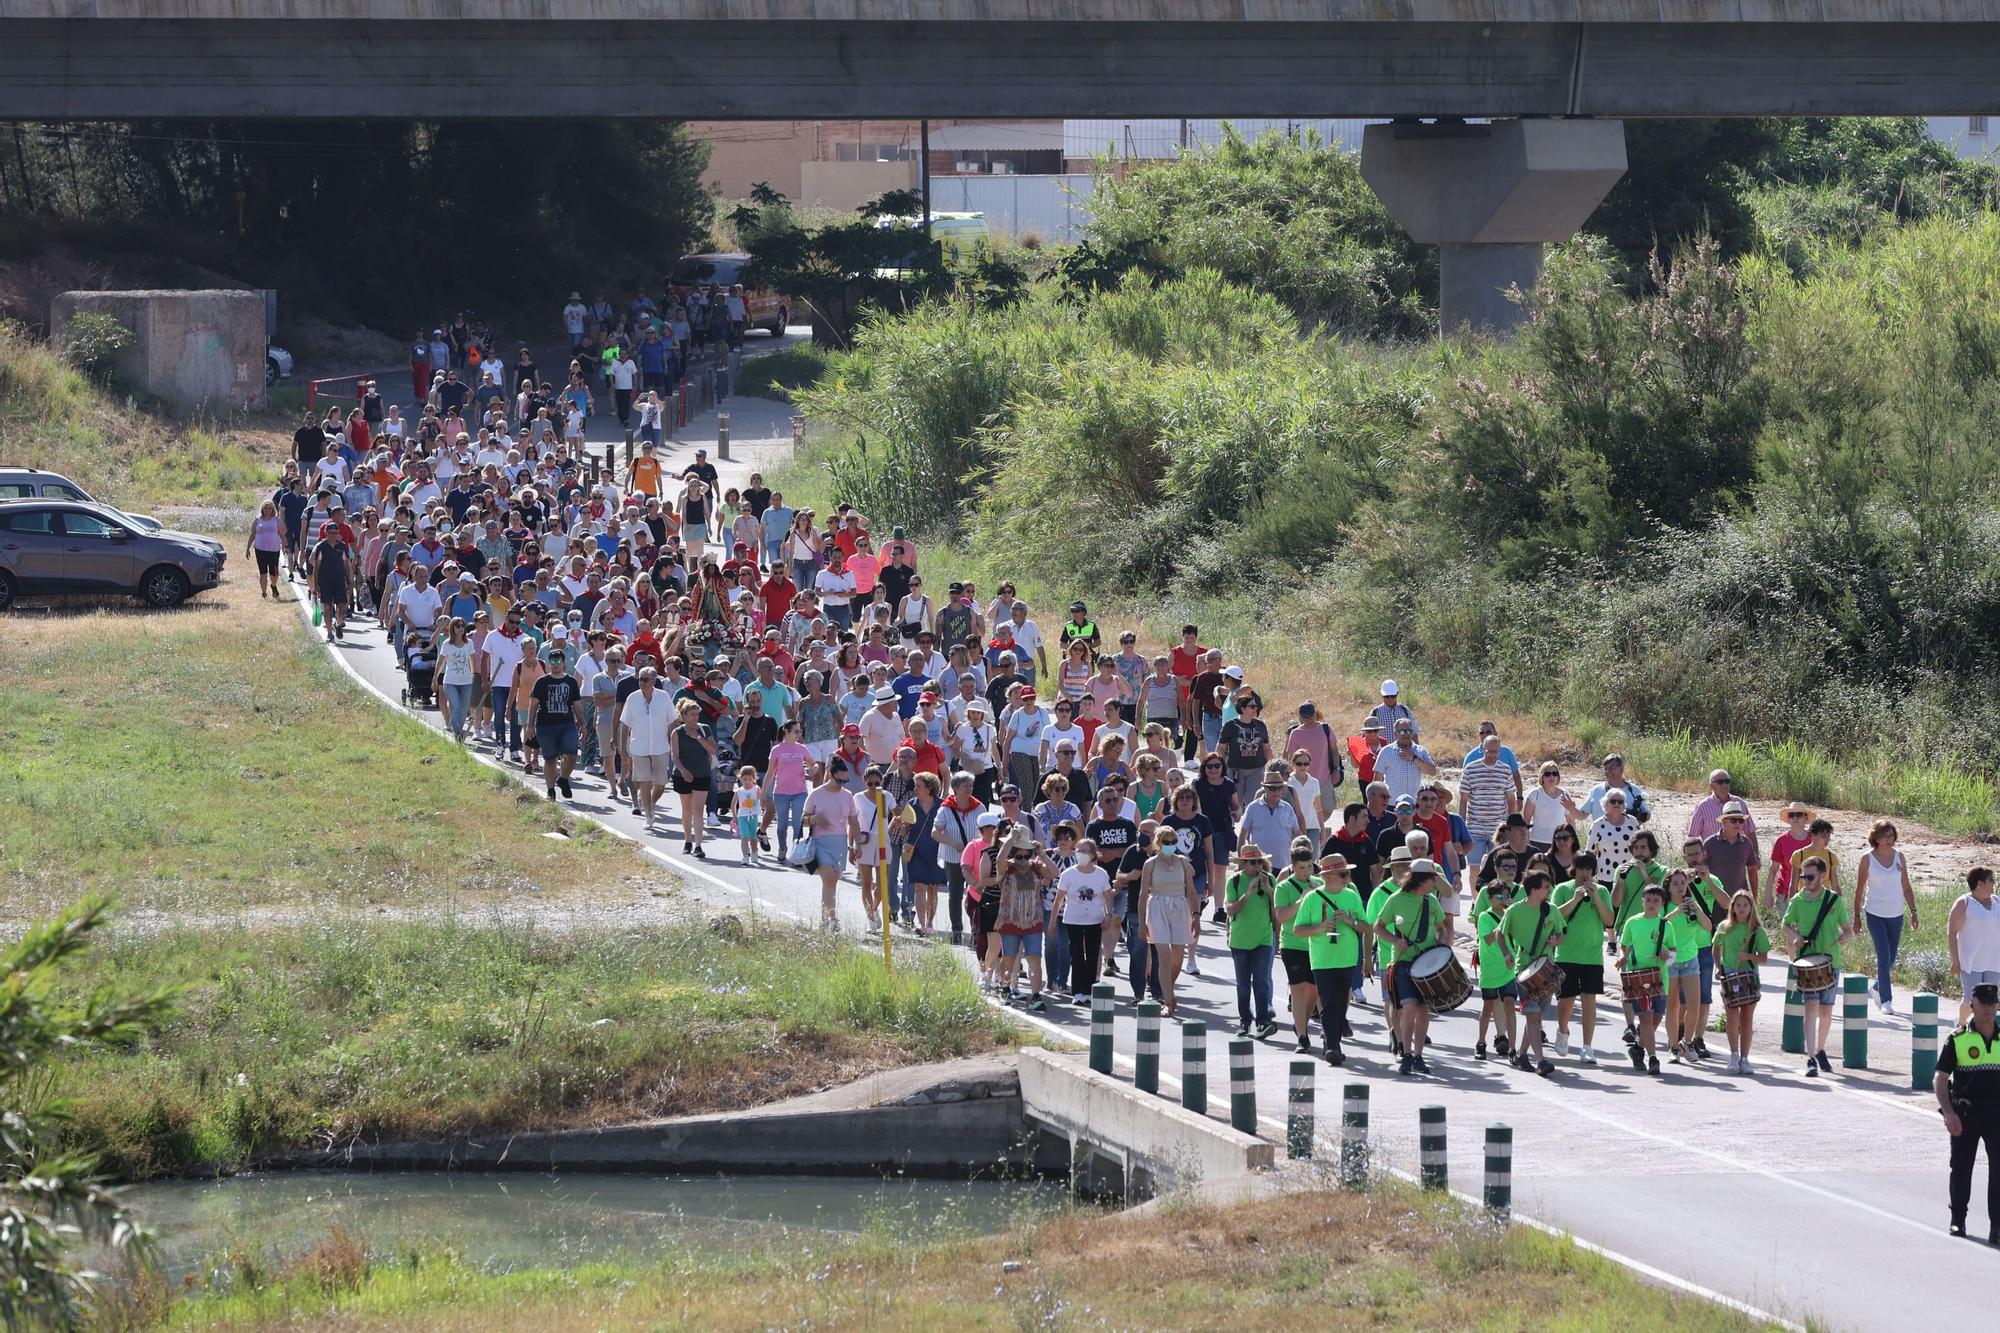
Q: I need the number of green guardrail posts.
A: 11